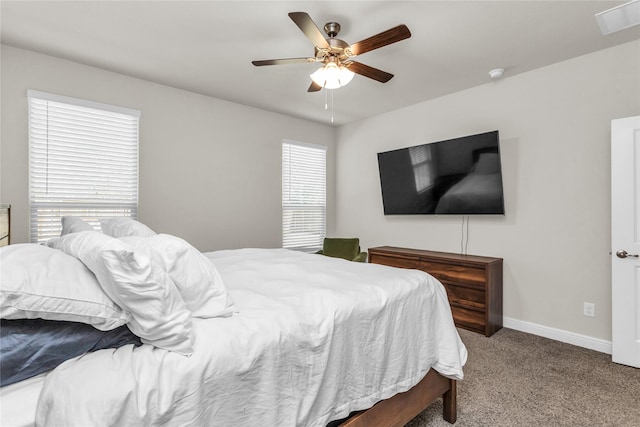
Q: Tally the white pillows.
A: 5